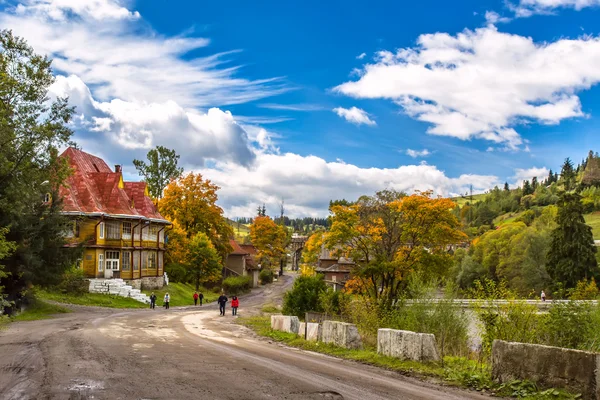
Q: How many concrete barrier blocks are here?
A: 5